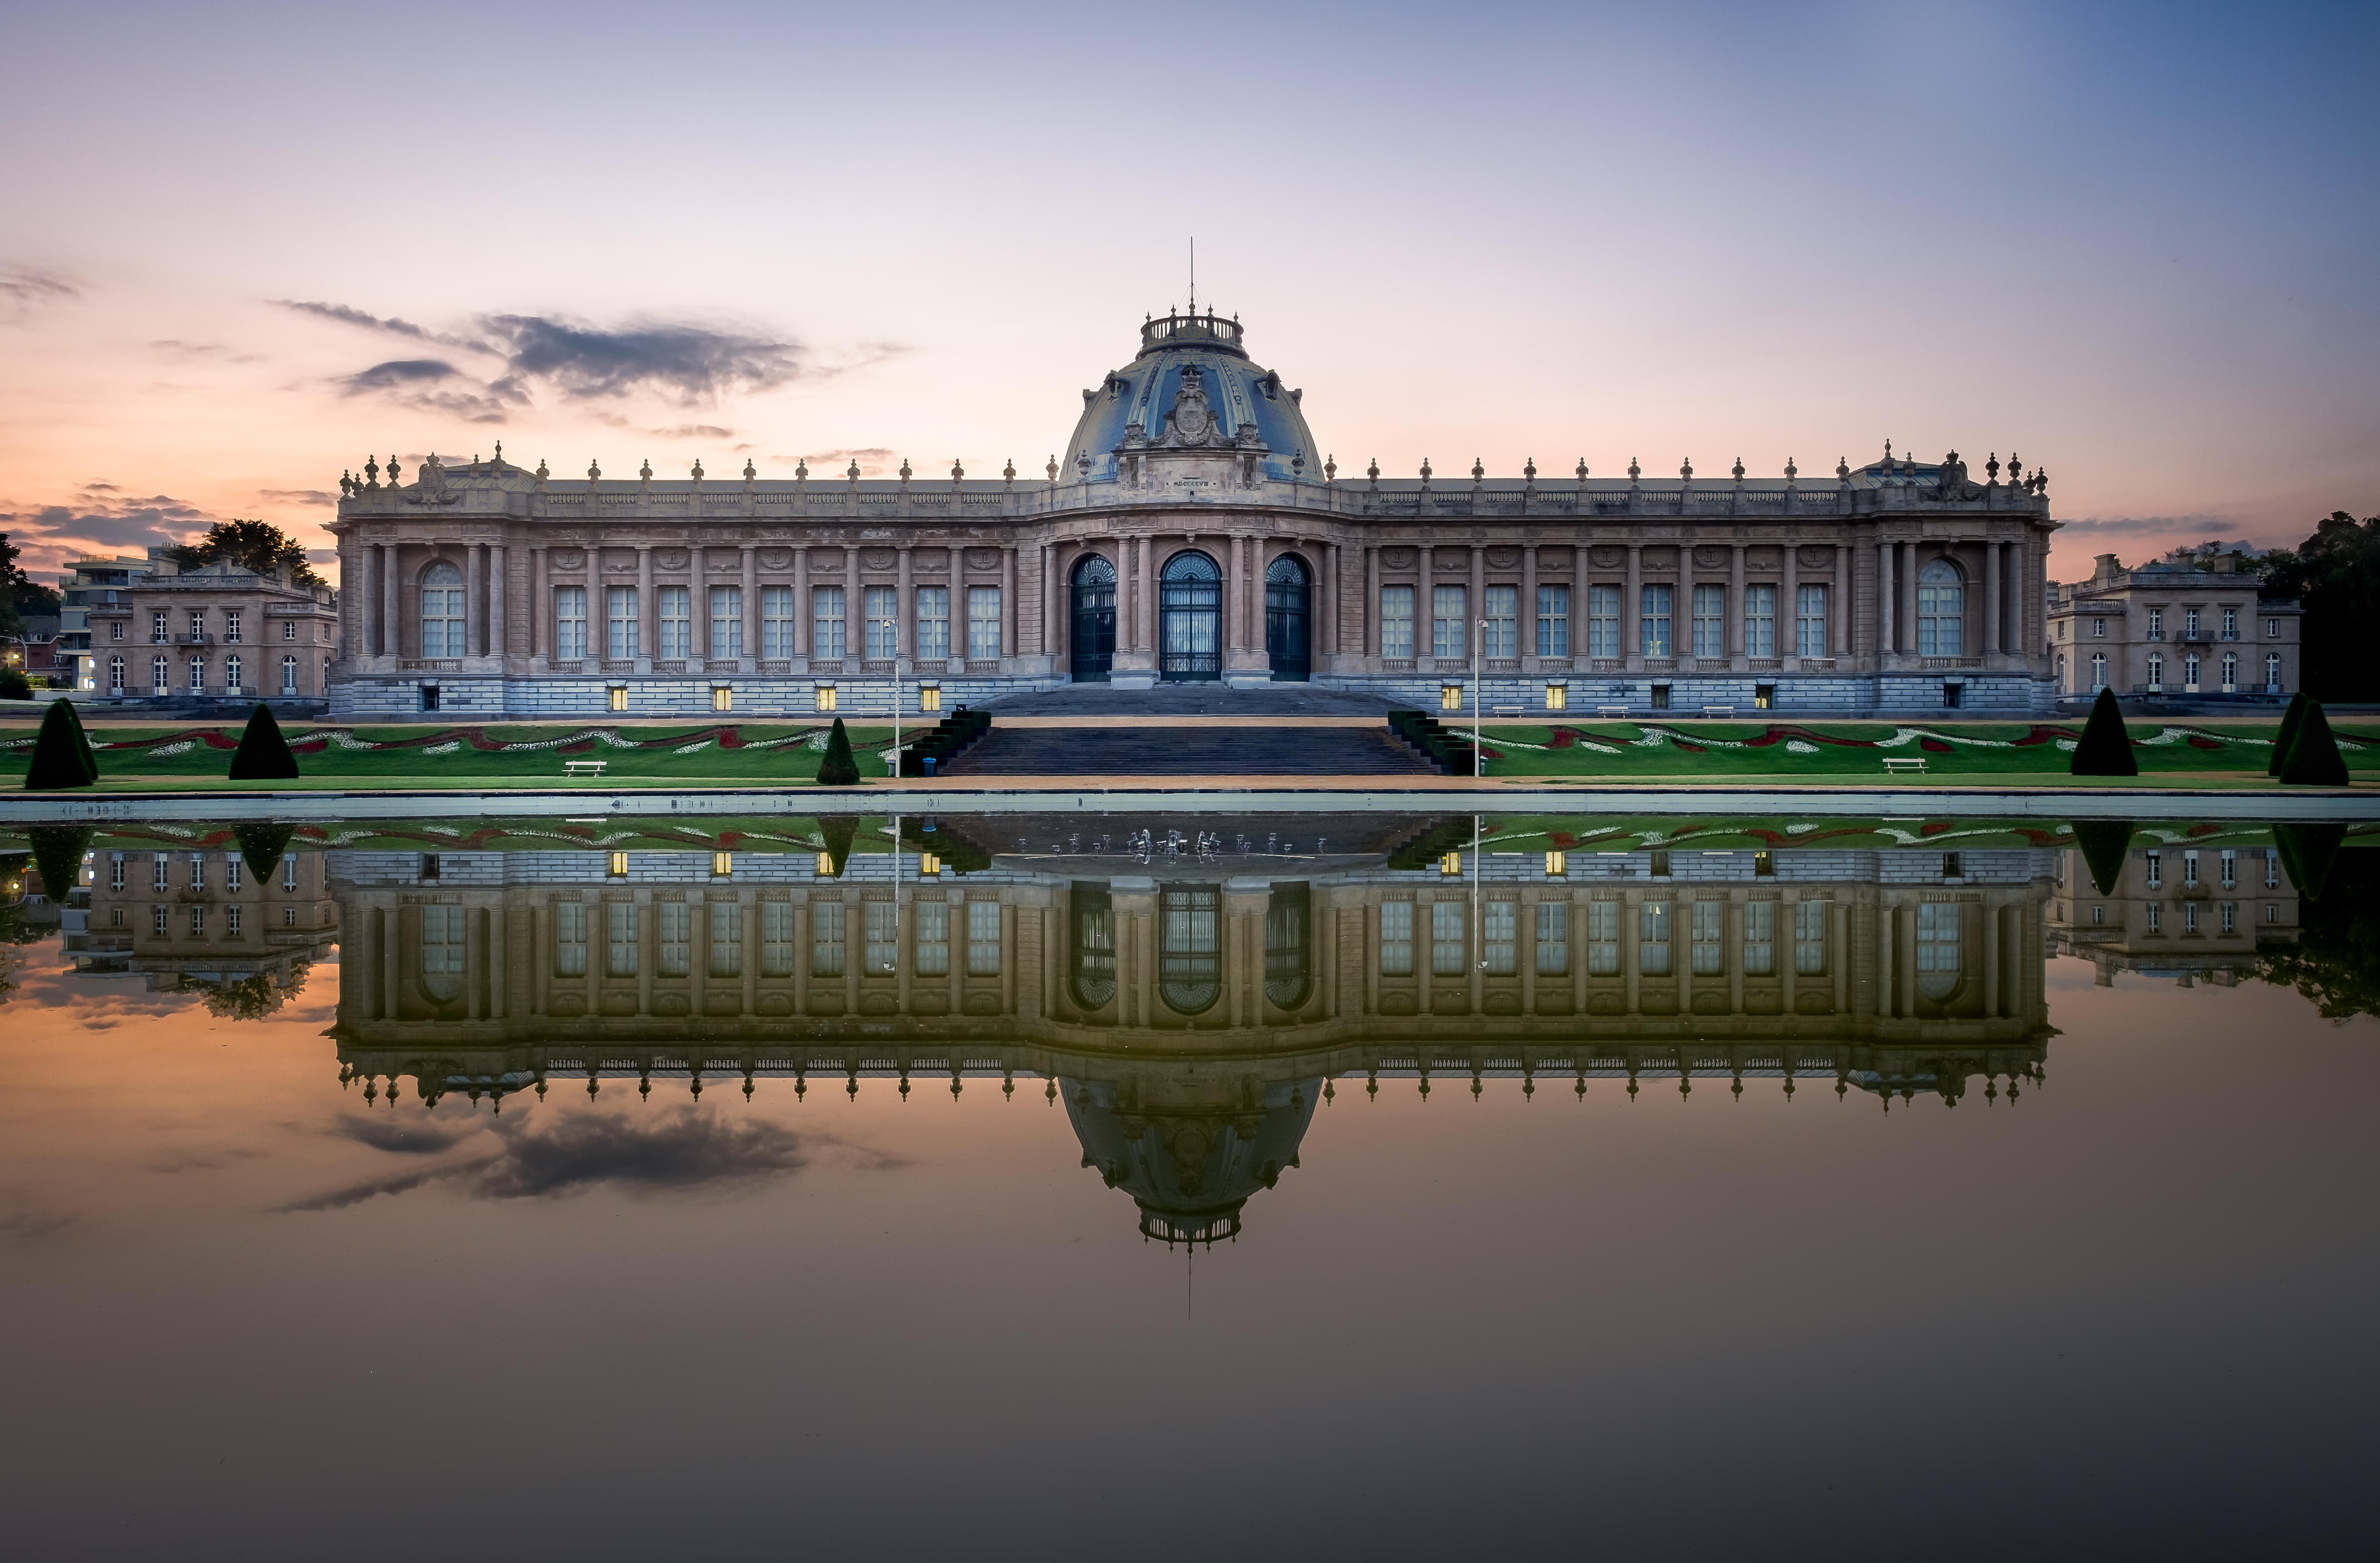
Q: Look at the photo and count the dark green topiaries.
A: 7